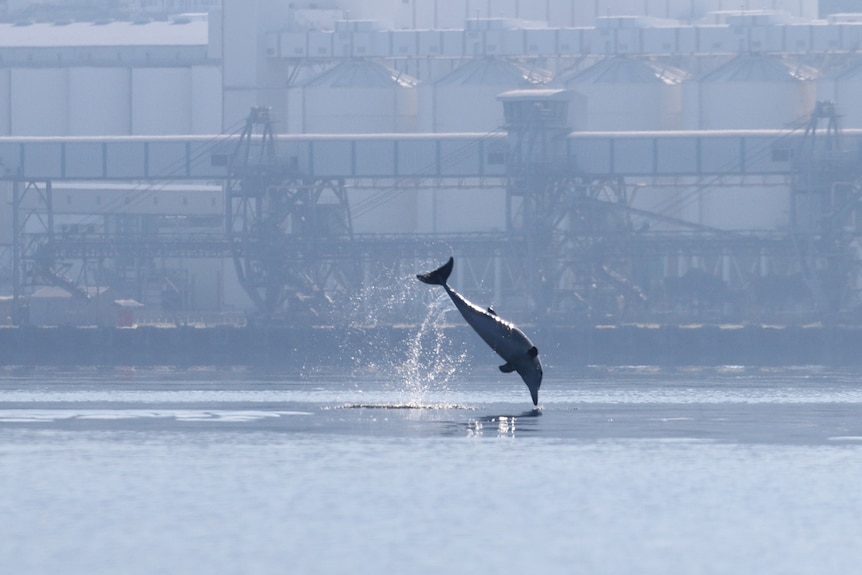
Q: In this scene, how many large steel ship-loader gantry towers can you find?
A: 3